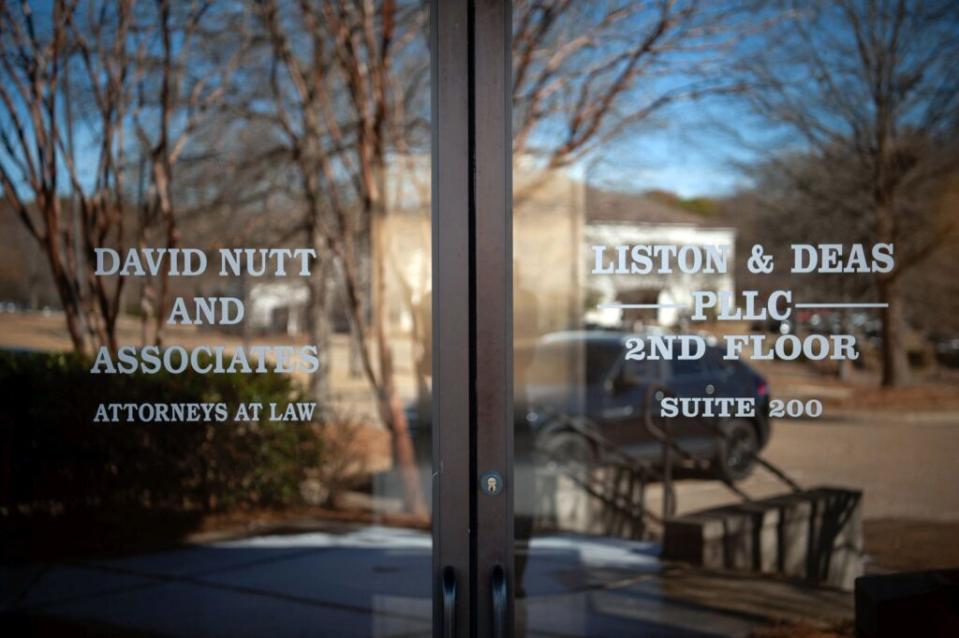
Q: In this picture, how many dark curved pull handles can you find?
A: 2